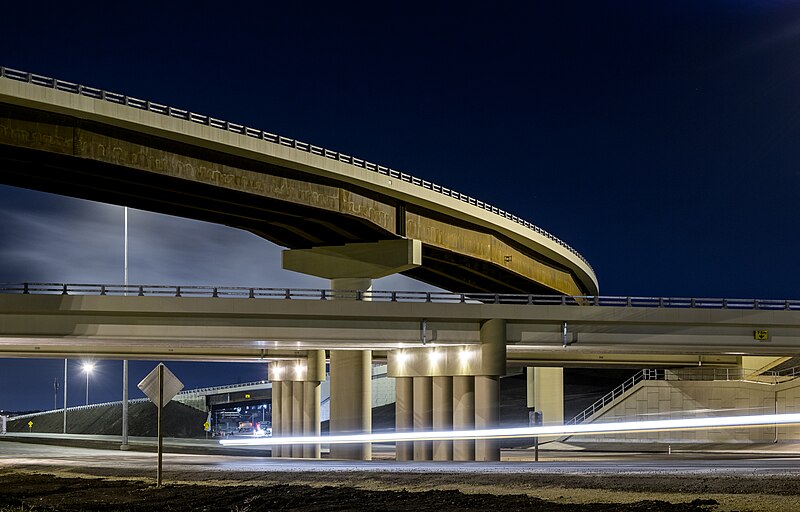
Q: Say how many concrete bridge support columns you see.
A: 11